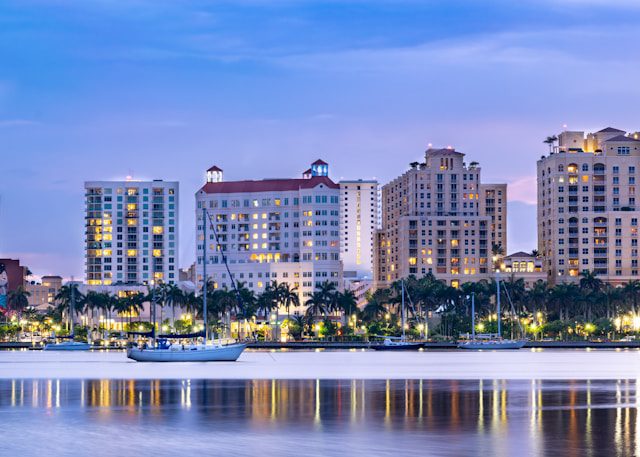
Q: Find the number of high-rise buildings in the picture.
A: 5